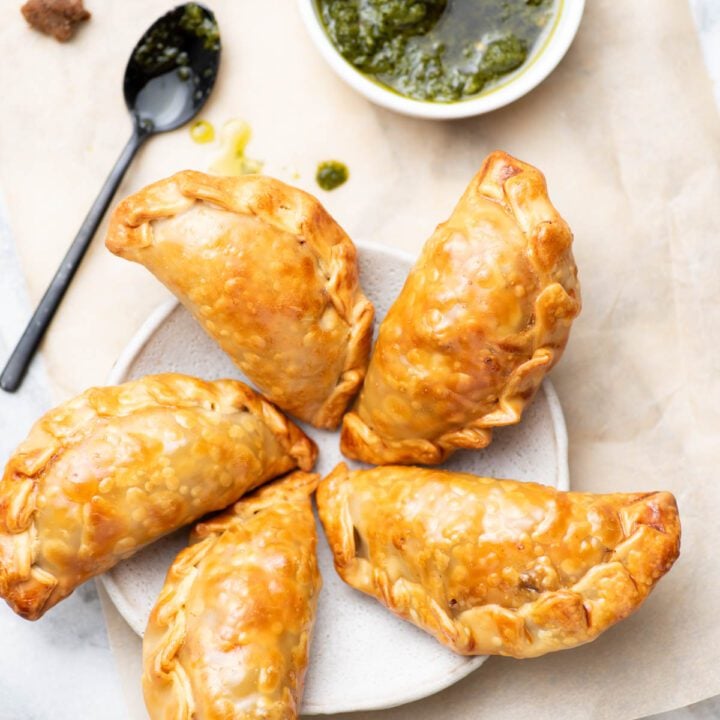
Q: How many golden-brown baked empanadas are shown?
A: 5